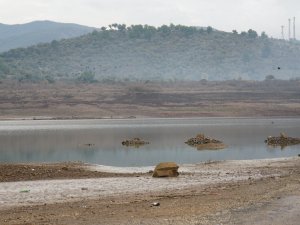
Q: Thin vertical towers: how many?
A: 3